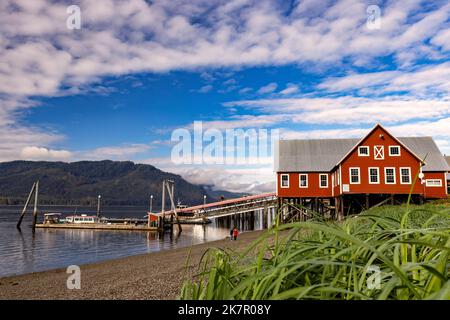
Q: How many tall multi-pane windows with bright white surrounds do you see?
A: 7